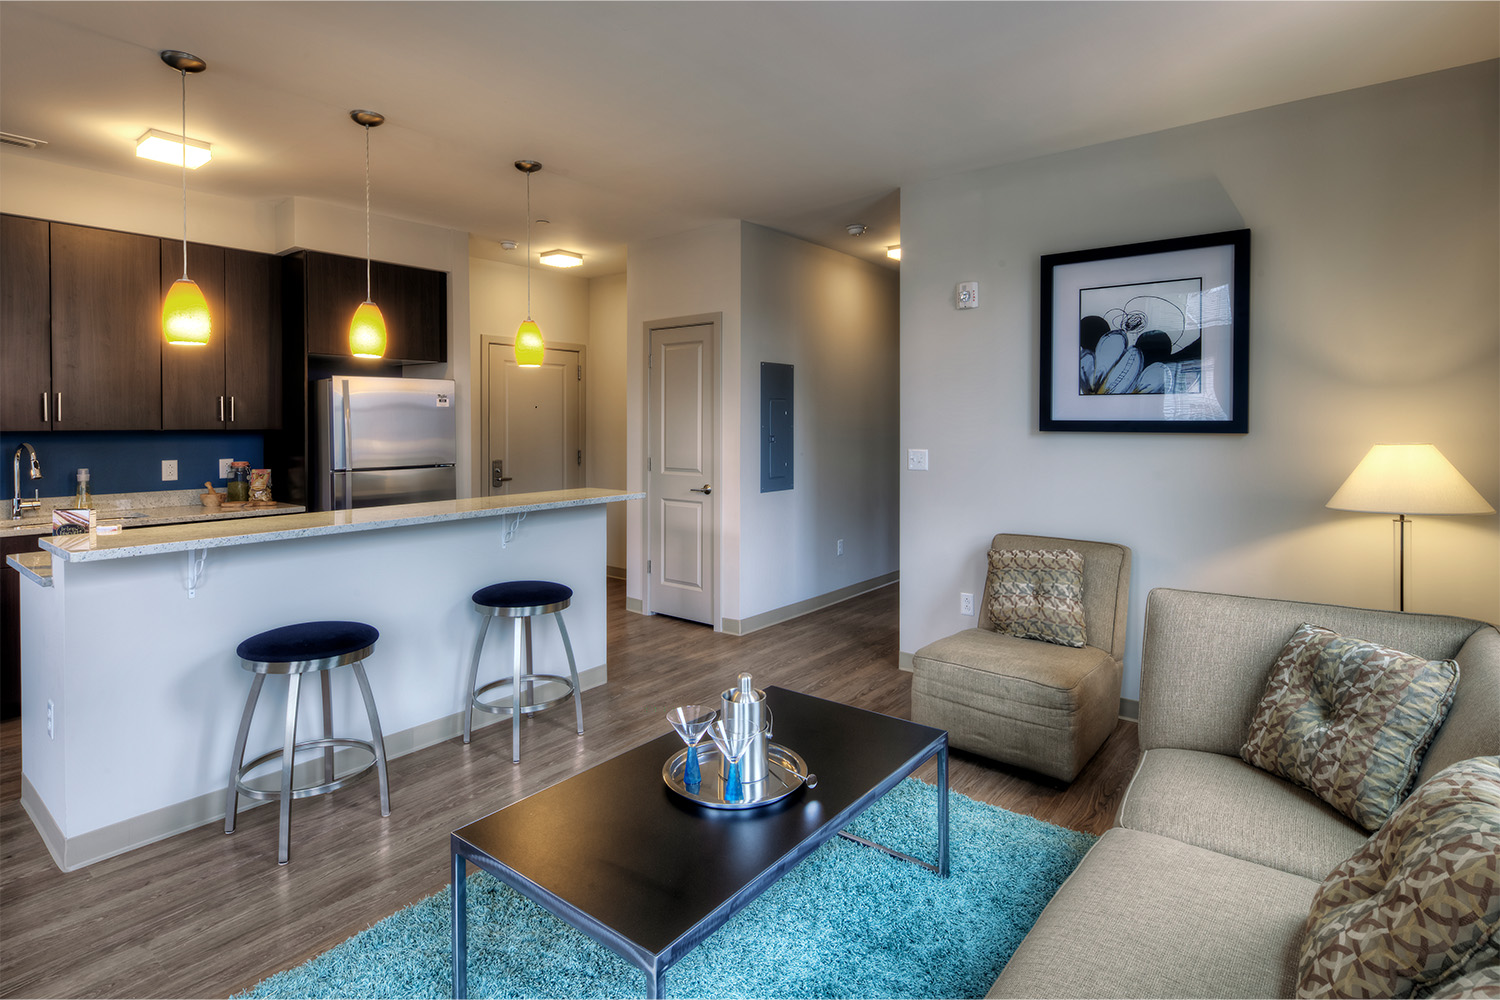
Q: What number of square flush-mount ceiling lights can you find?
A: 3